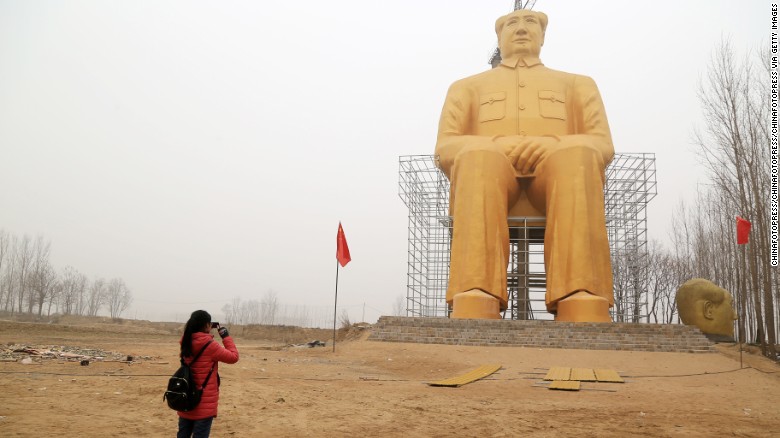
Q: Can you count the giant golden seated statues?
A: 1